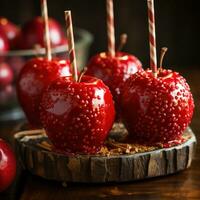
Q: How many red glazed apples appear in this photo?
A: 4